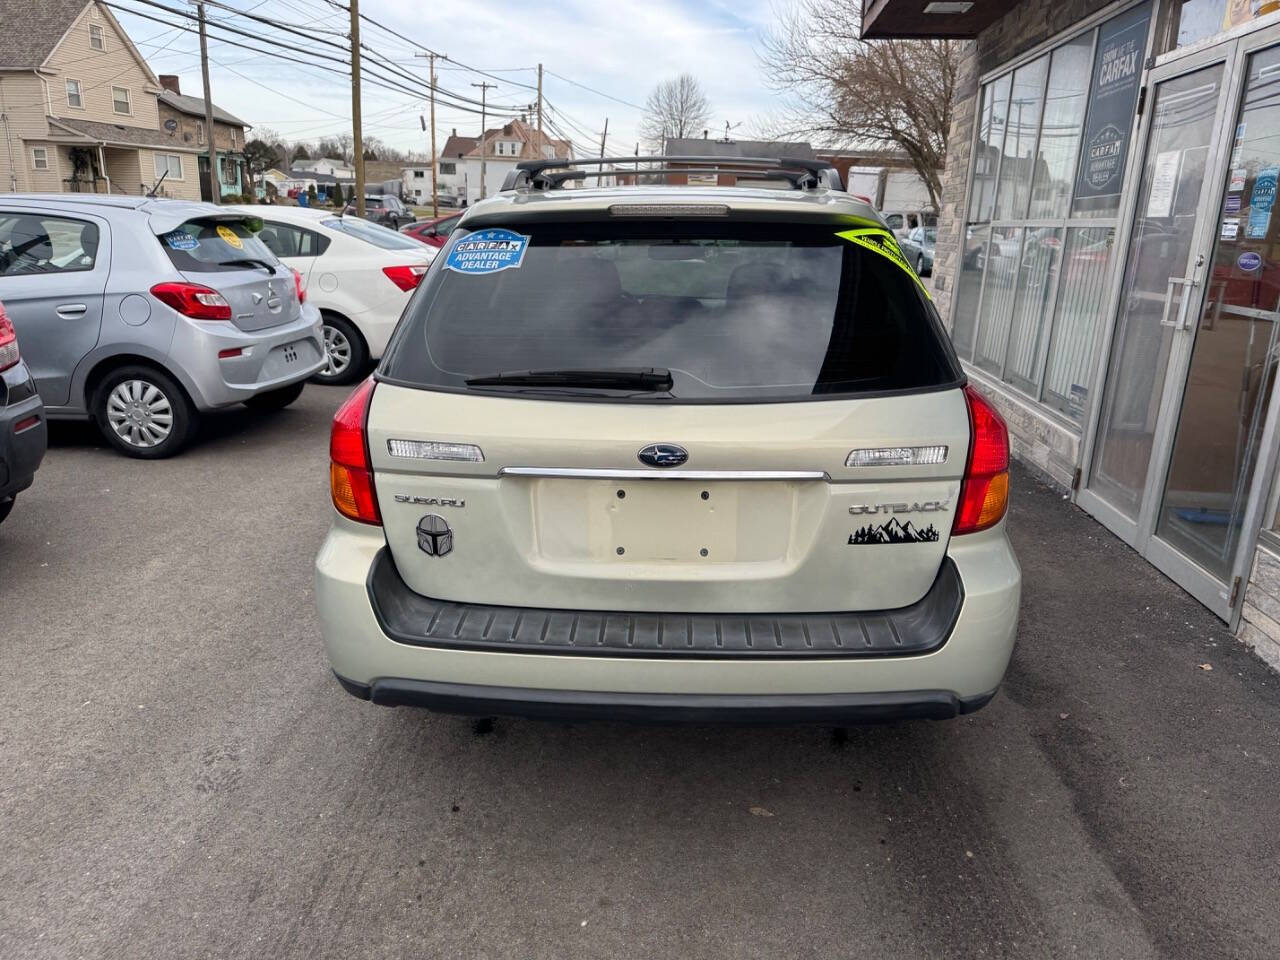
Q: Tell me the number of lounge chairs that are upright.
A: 0